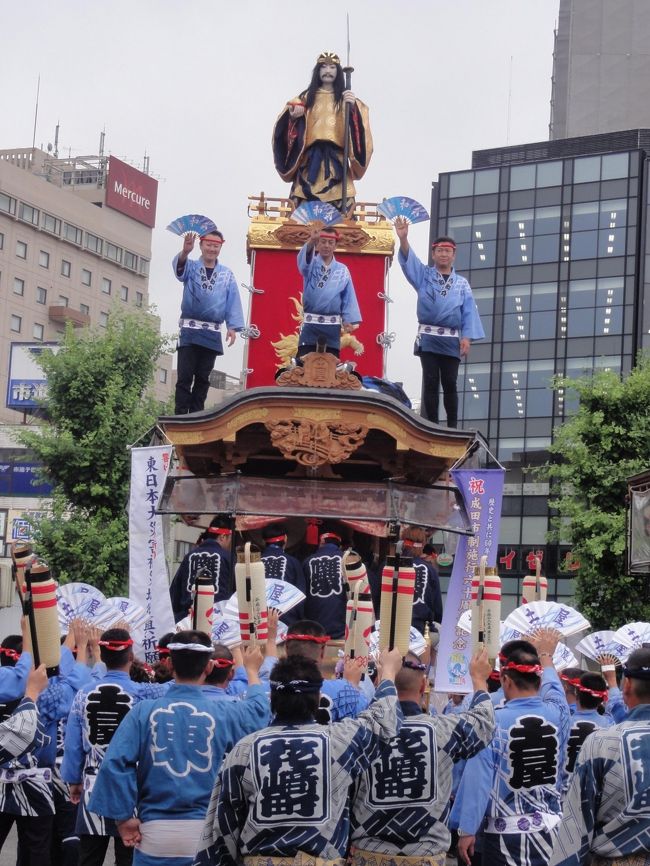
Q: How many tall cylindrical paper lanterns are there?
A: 9